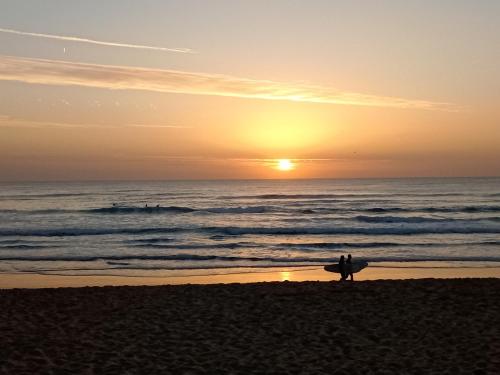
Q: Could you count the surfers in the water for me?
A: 3